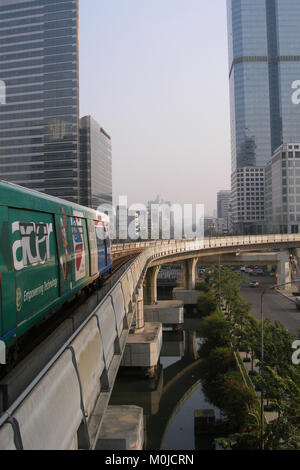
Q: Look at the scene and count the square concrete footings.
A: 4